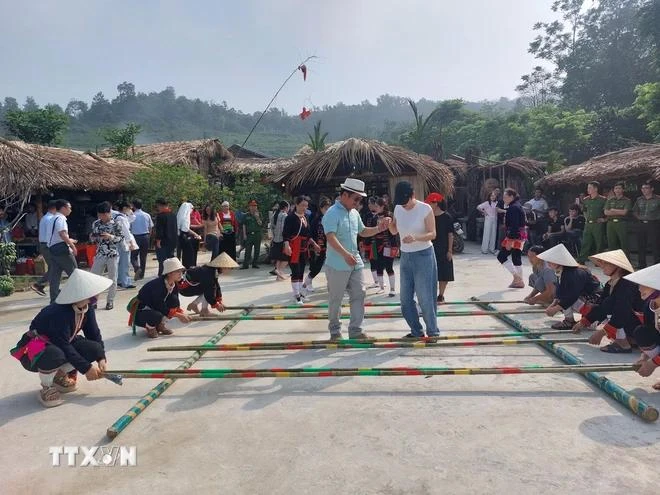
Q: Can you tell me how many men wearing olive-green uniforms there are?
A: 4